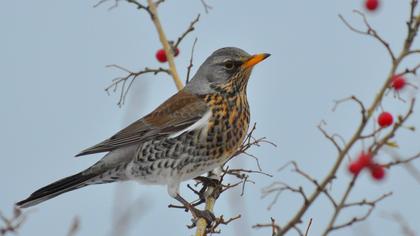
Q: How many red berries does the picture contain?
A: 8